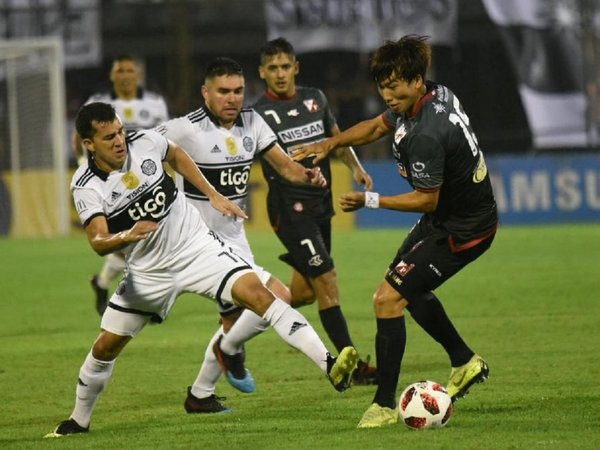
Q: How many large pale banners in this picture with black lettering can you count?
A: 2